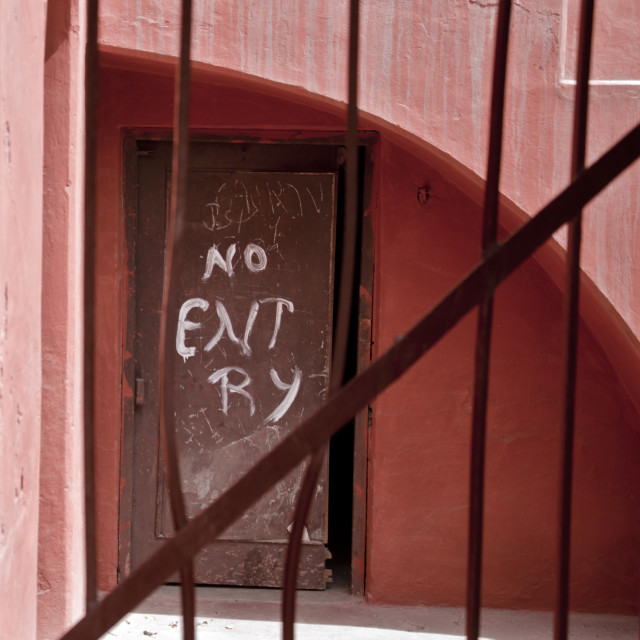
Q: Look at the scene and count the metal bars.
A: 6